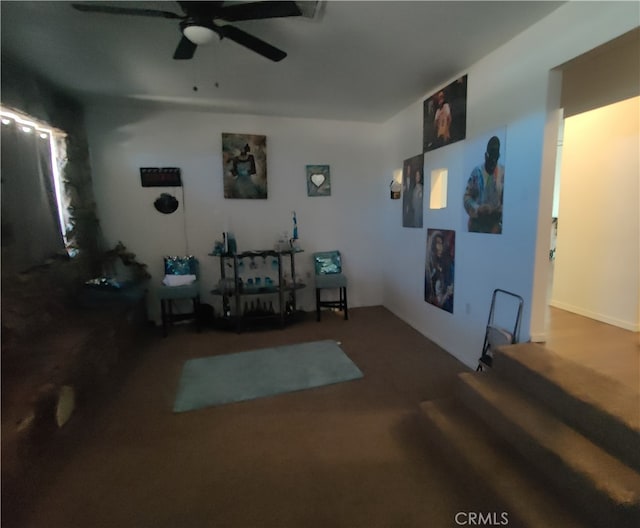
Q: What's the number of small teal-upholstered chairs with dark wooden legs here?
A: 2